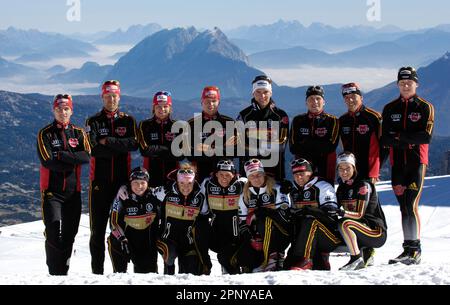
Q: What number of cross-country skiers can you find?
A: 14